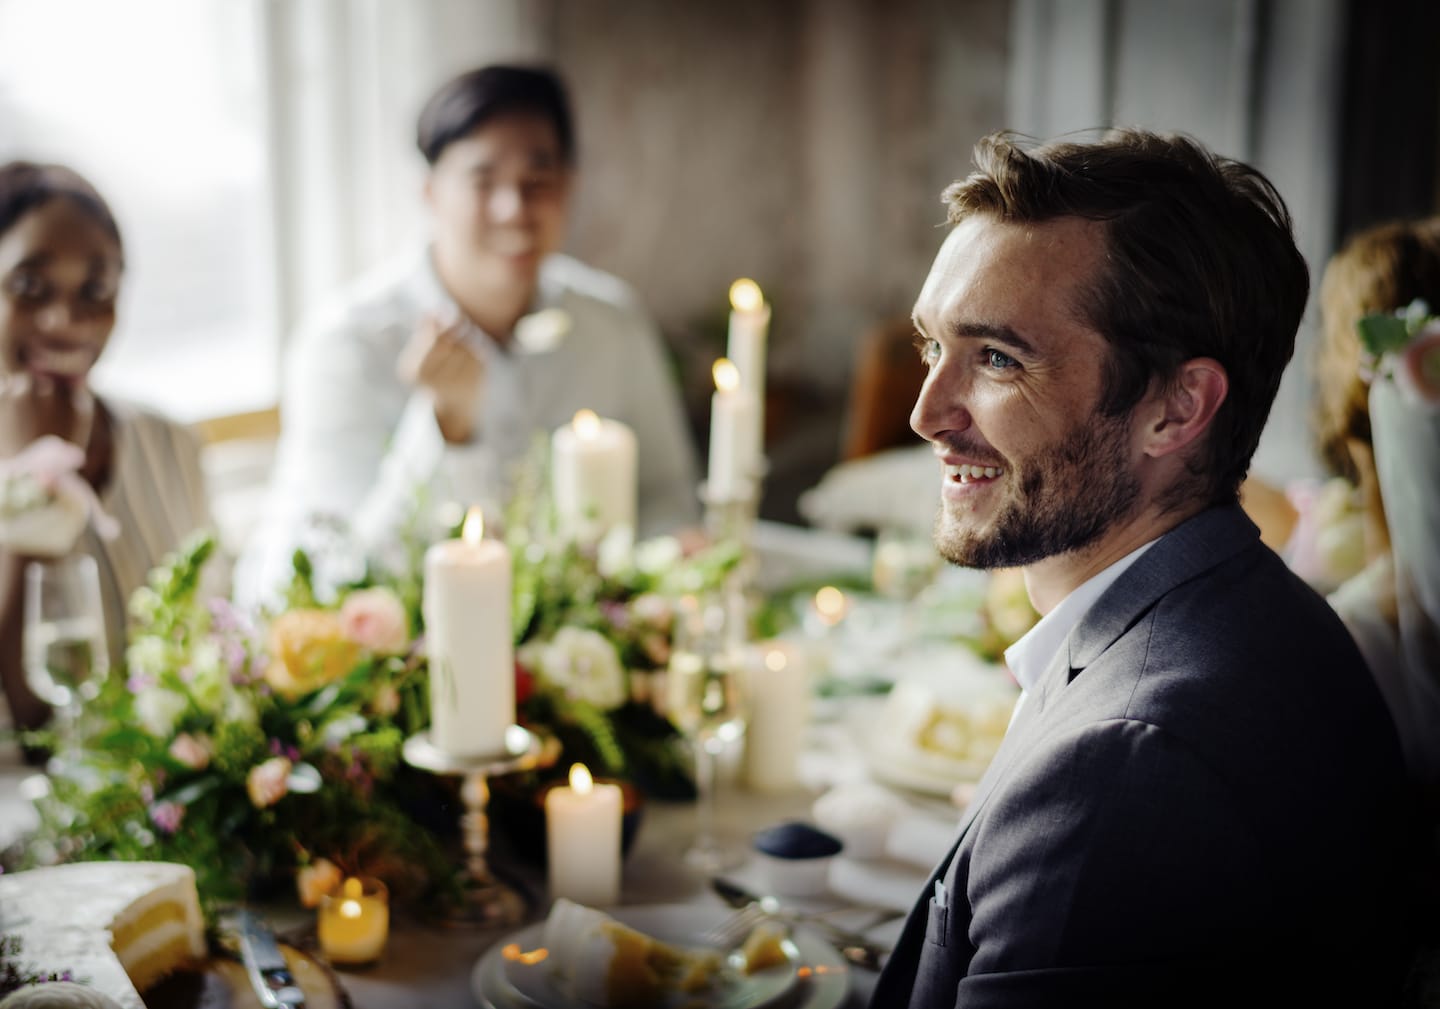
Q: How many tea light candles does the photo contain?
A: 1